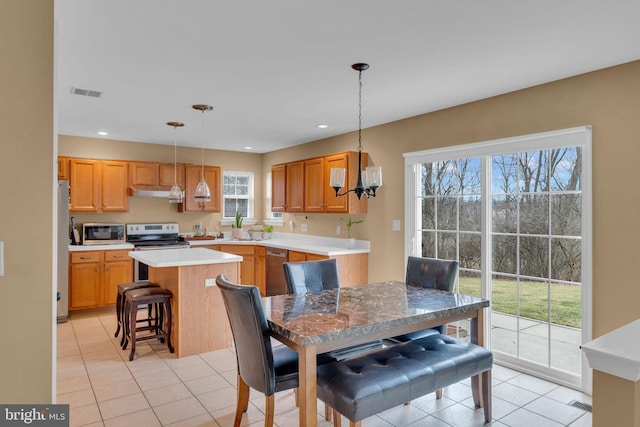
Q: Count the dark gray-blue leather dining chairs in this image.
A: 3